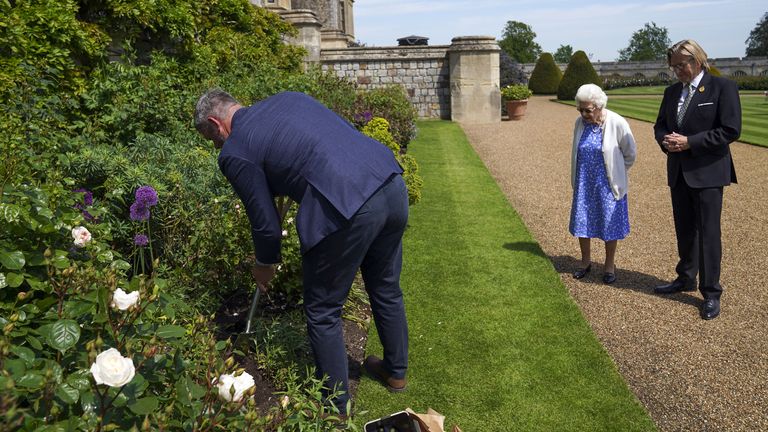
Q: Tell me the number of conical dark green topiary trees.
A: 2